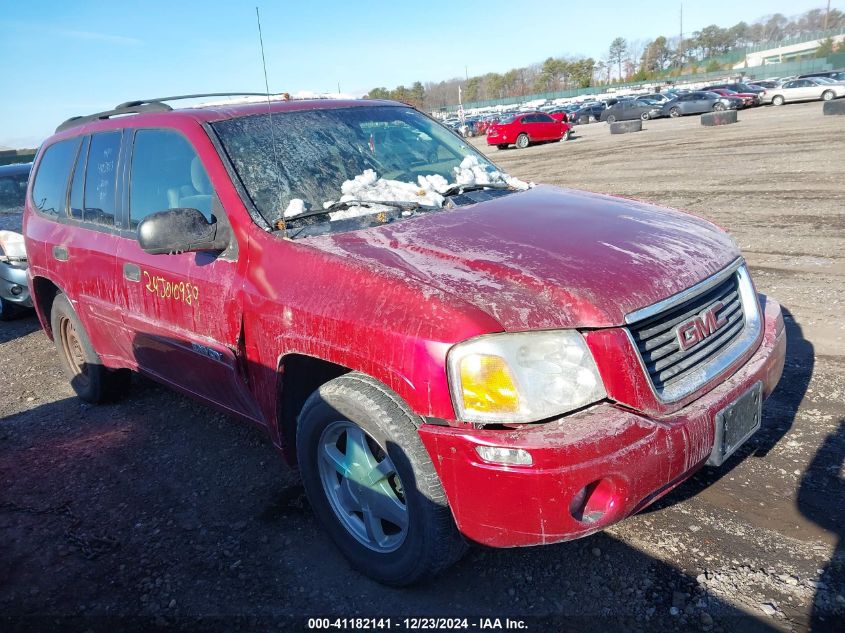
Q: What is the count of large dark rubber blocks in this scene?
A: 3